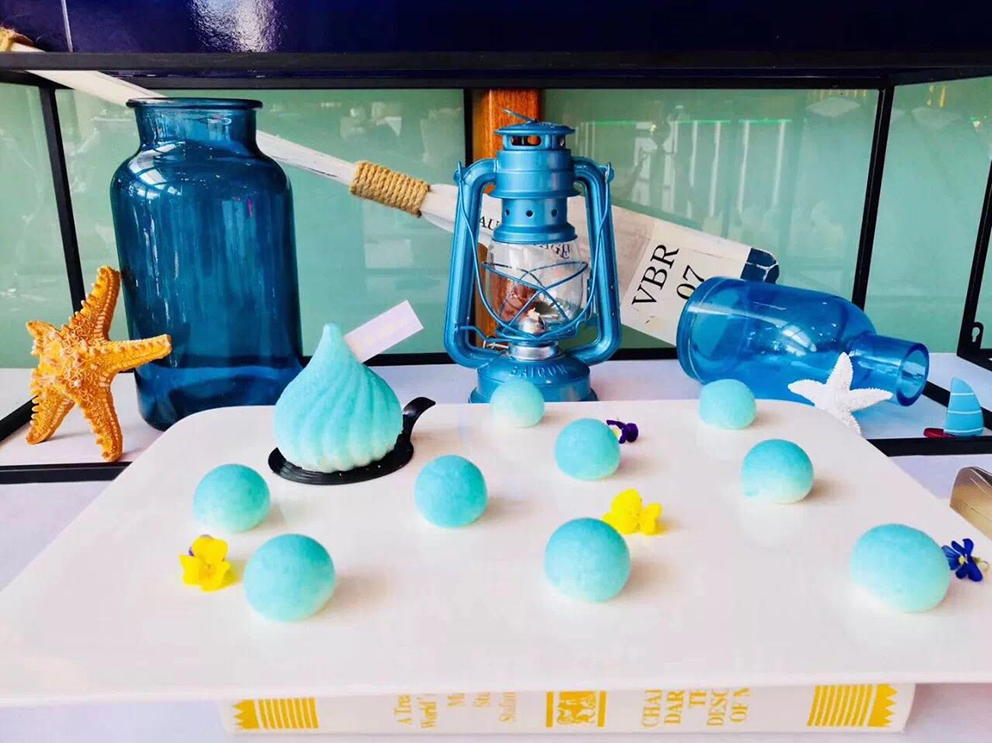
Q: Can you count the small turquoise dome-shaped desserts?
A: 9